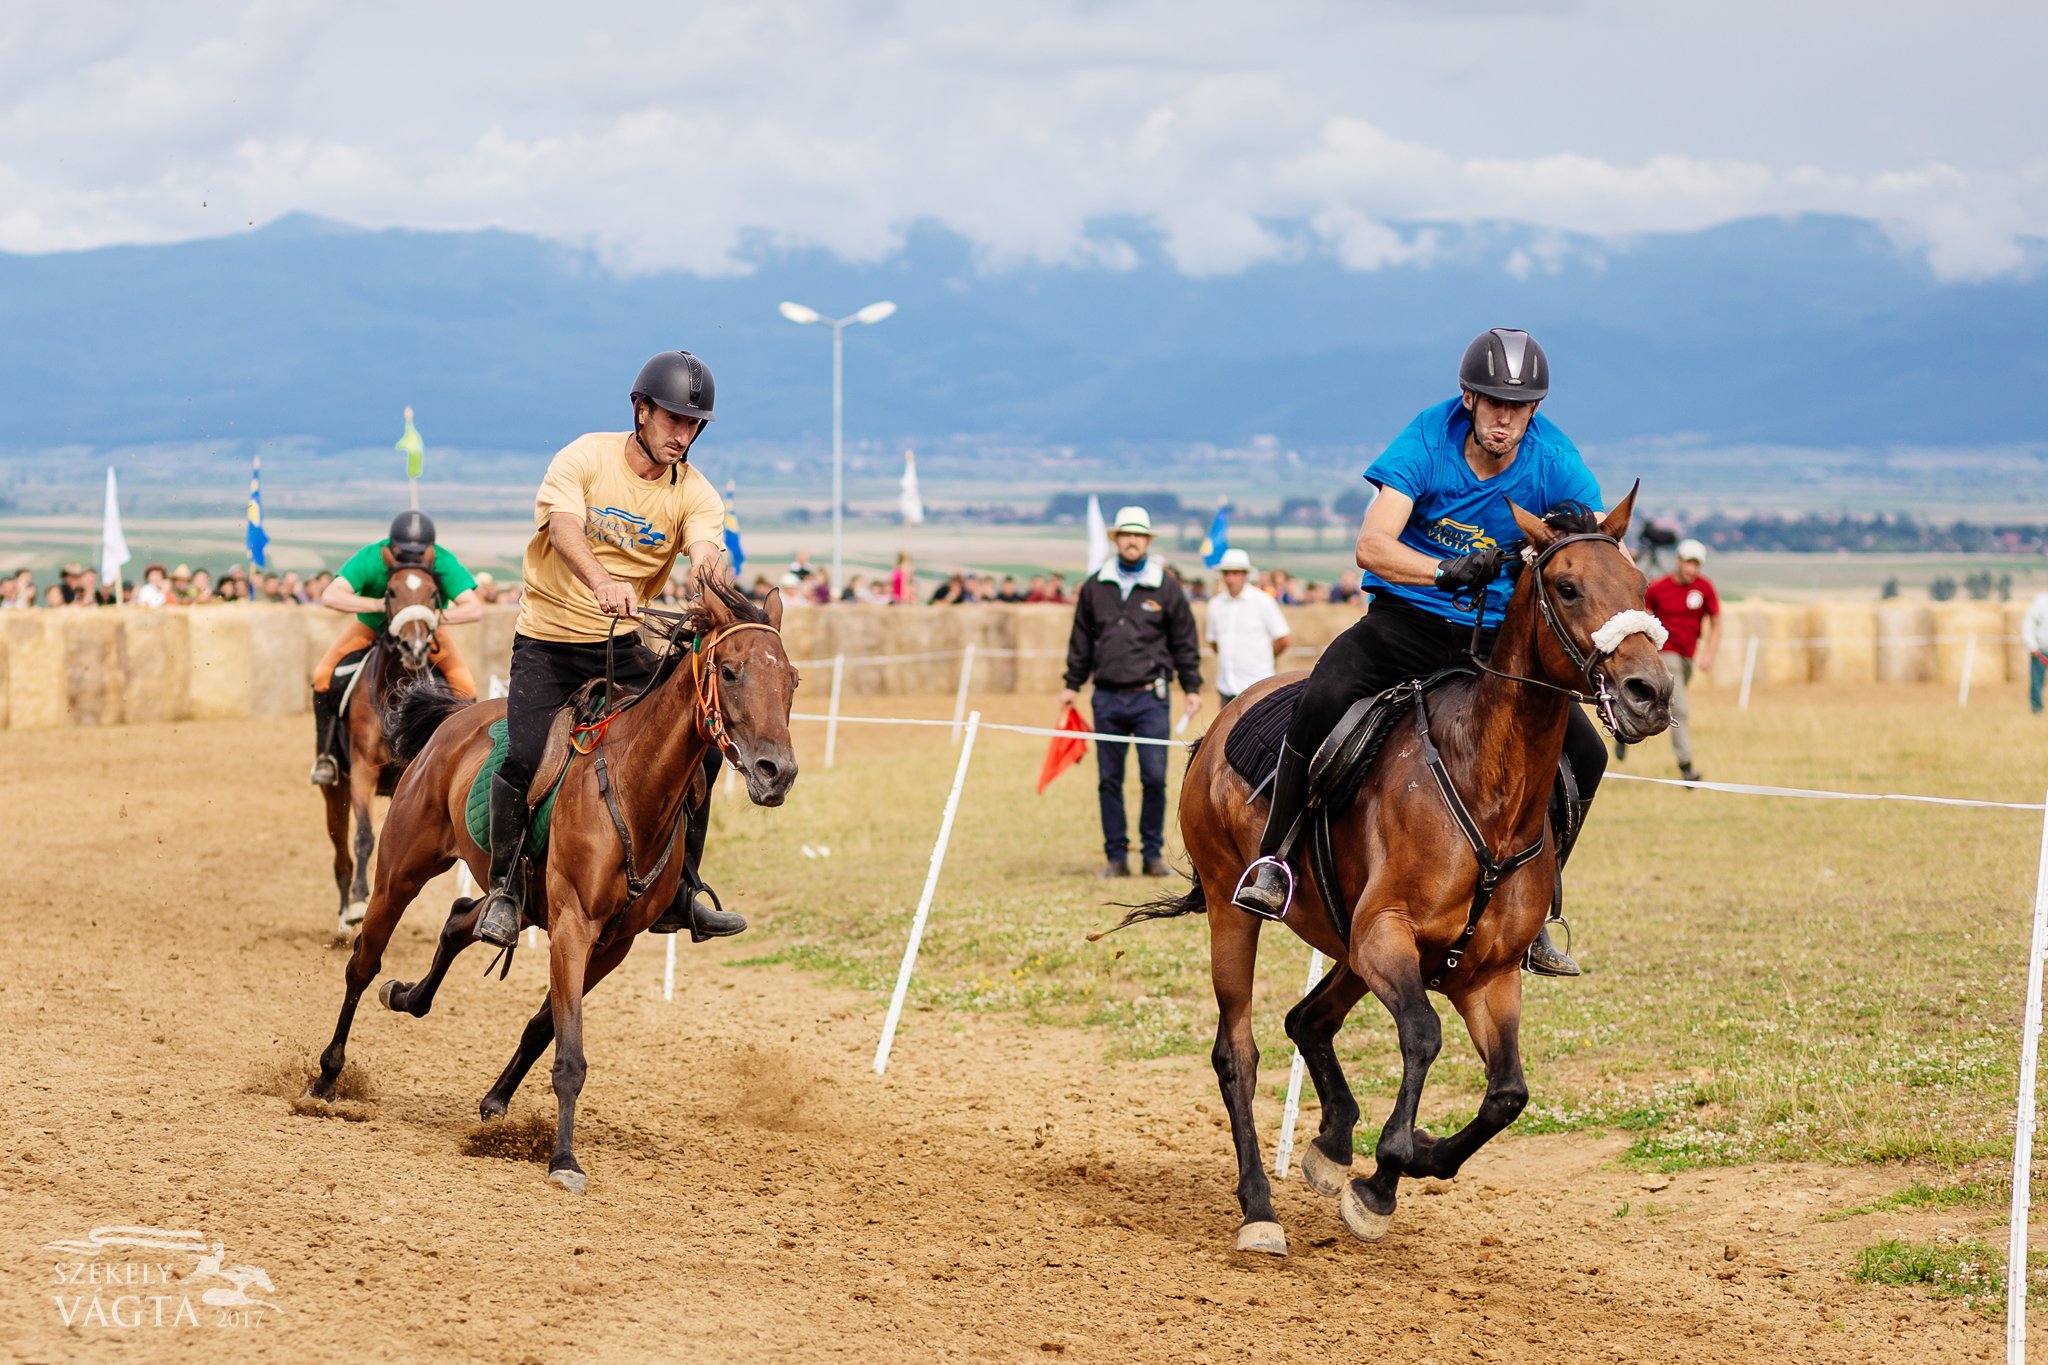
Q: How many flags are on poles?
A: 7